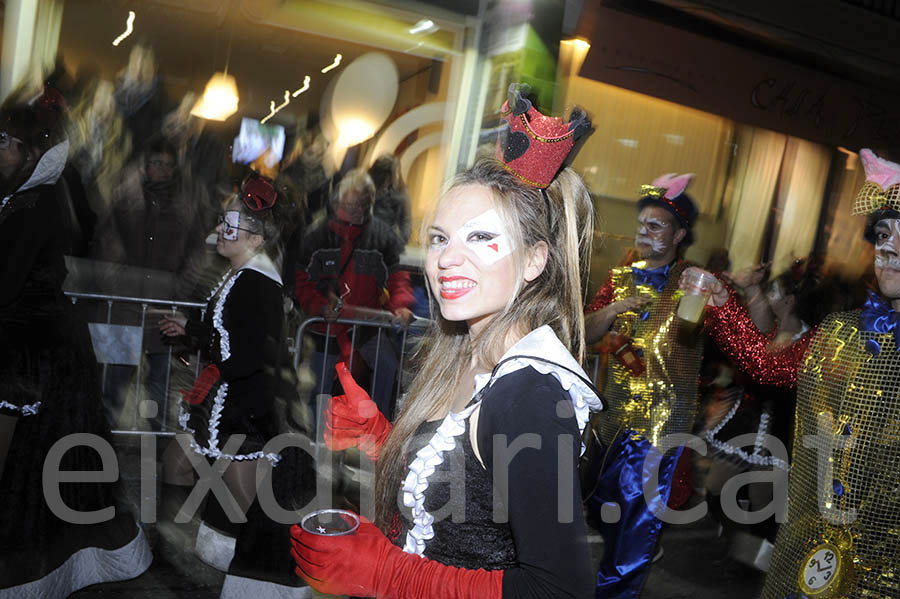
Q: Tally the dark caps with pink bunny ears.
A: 2